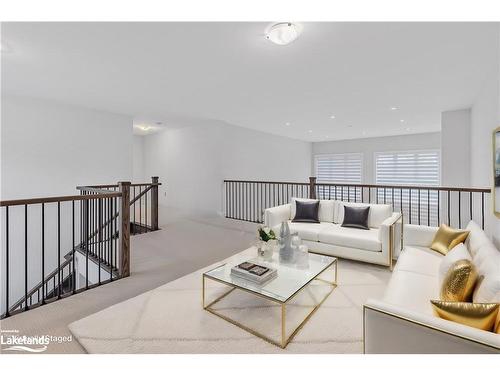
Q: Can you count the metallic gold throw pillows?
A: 3